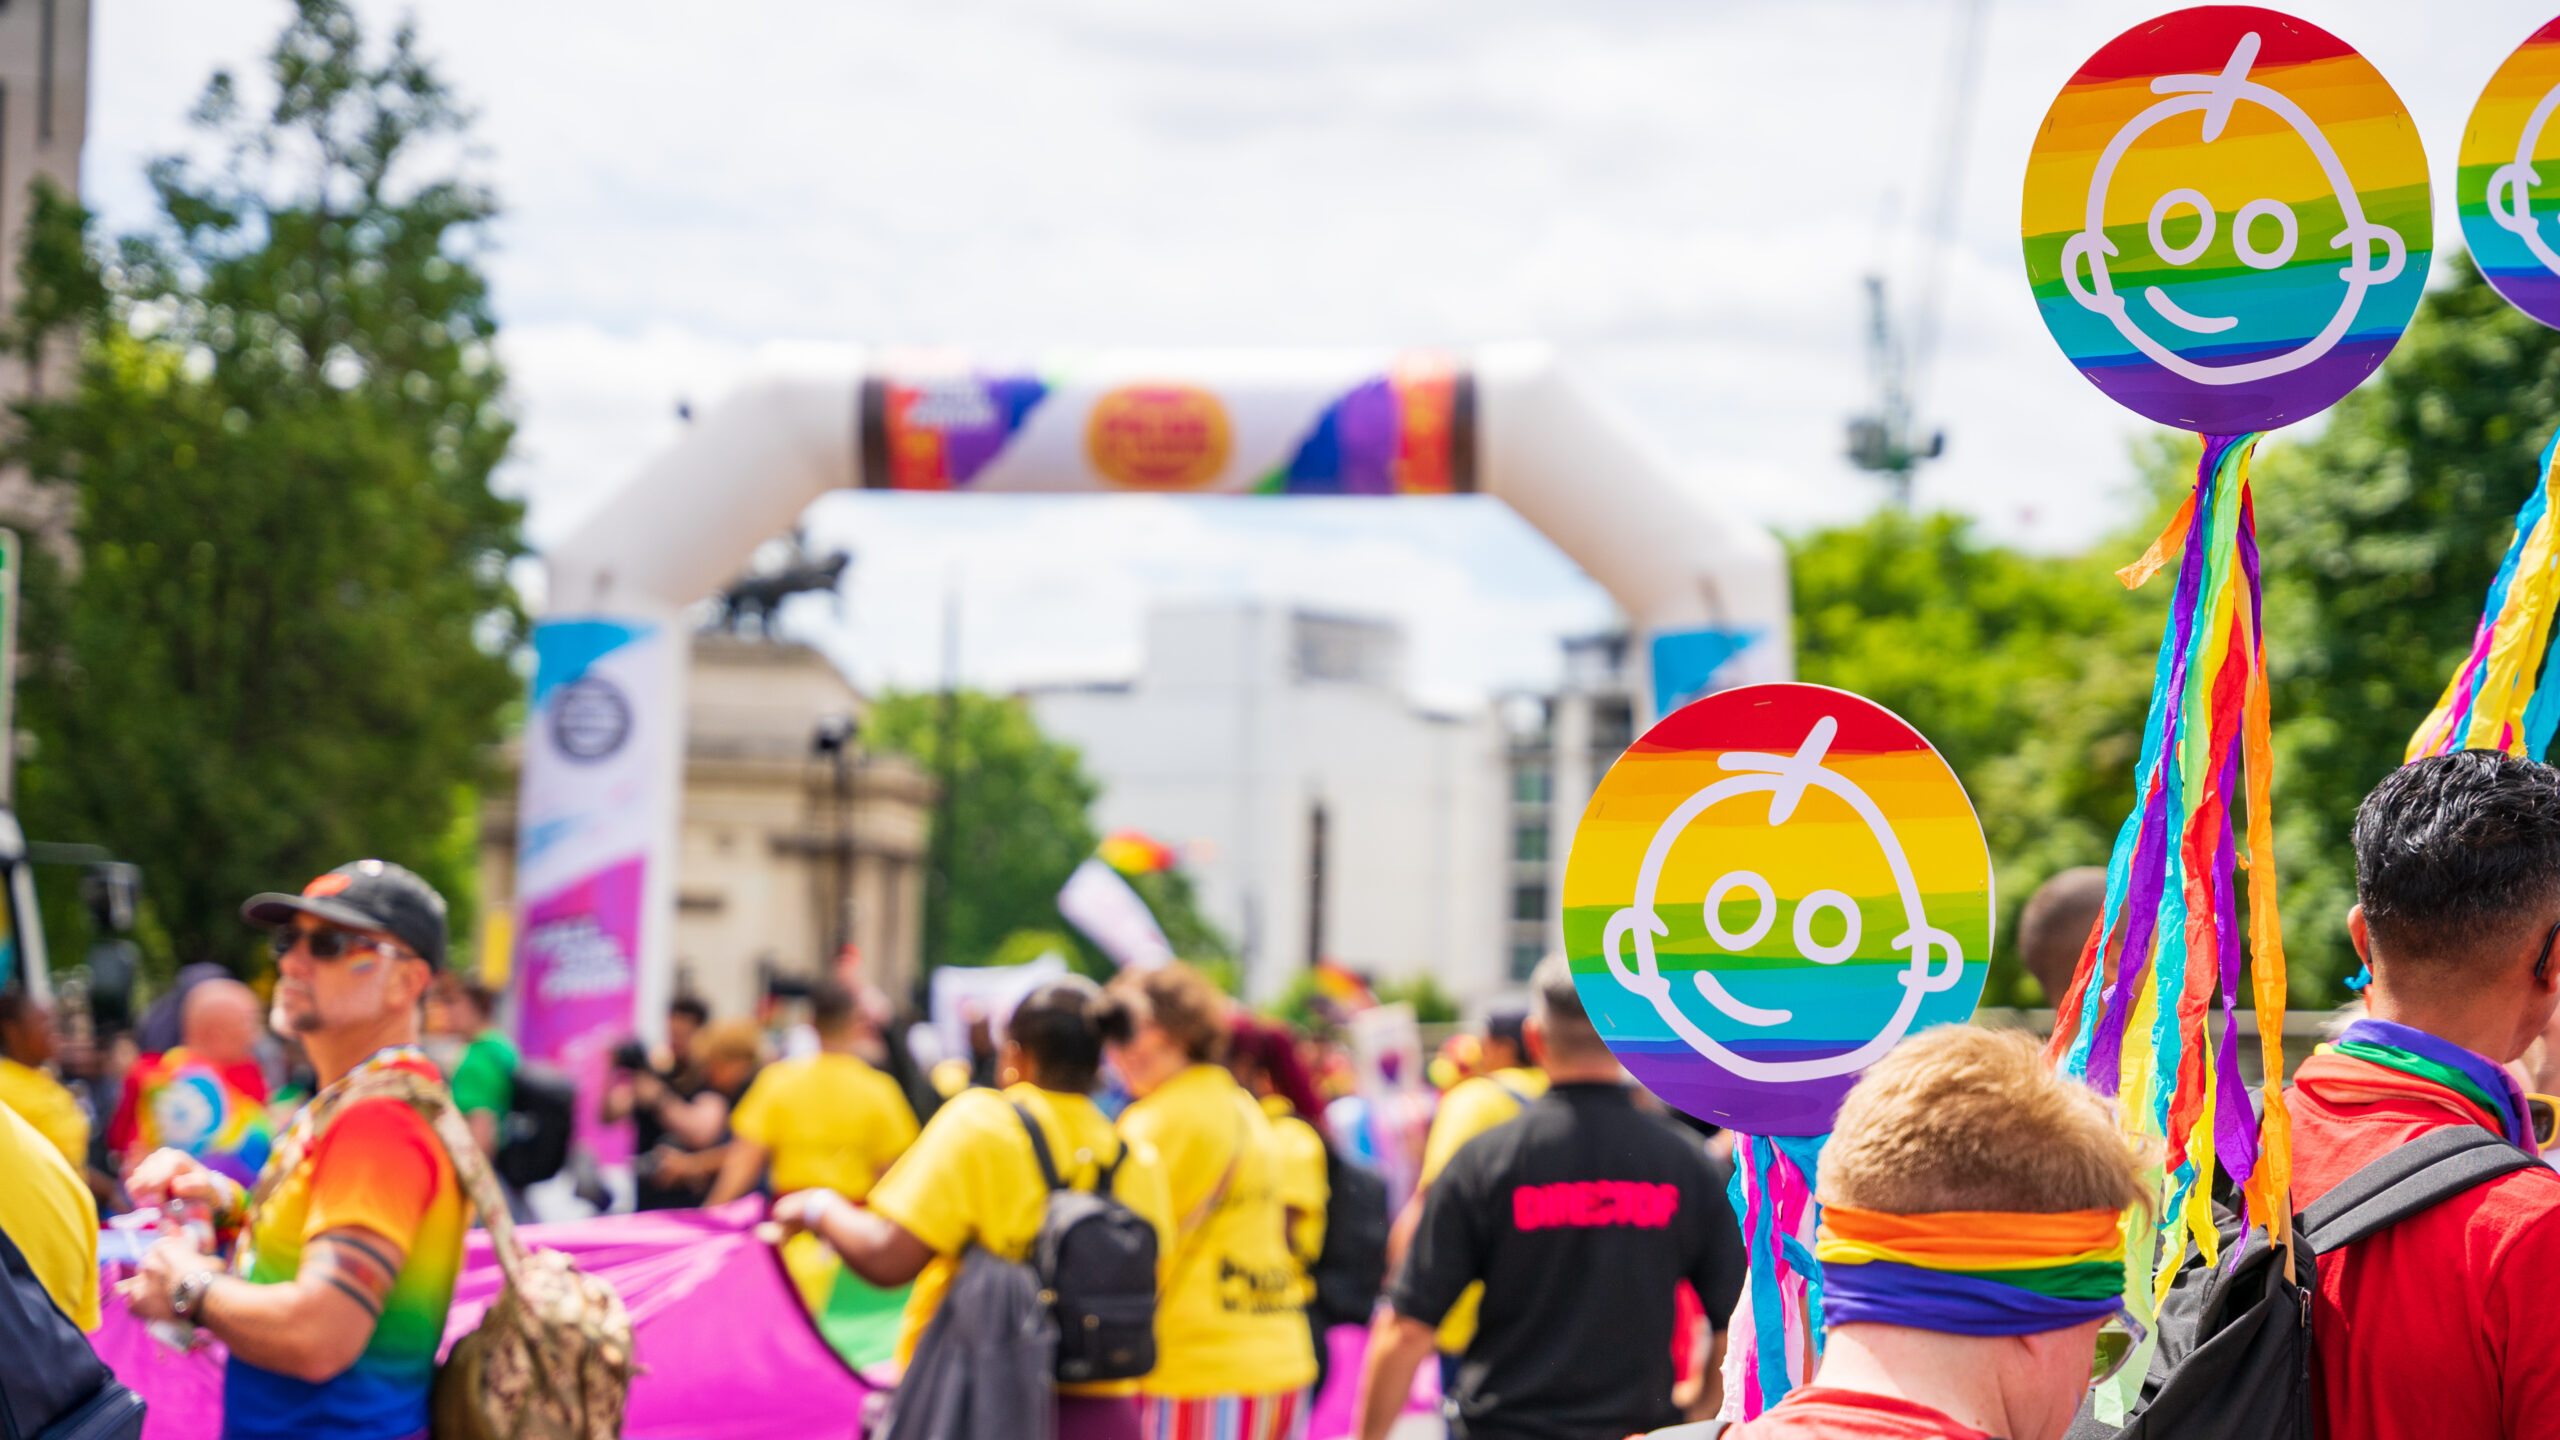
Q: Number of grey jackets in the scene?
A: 1